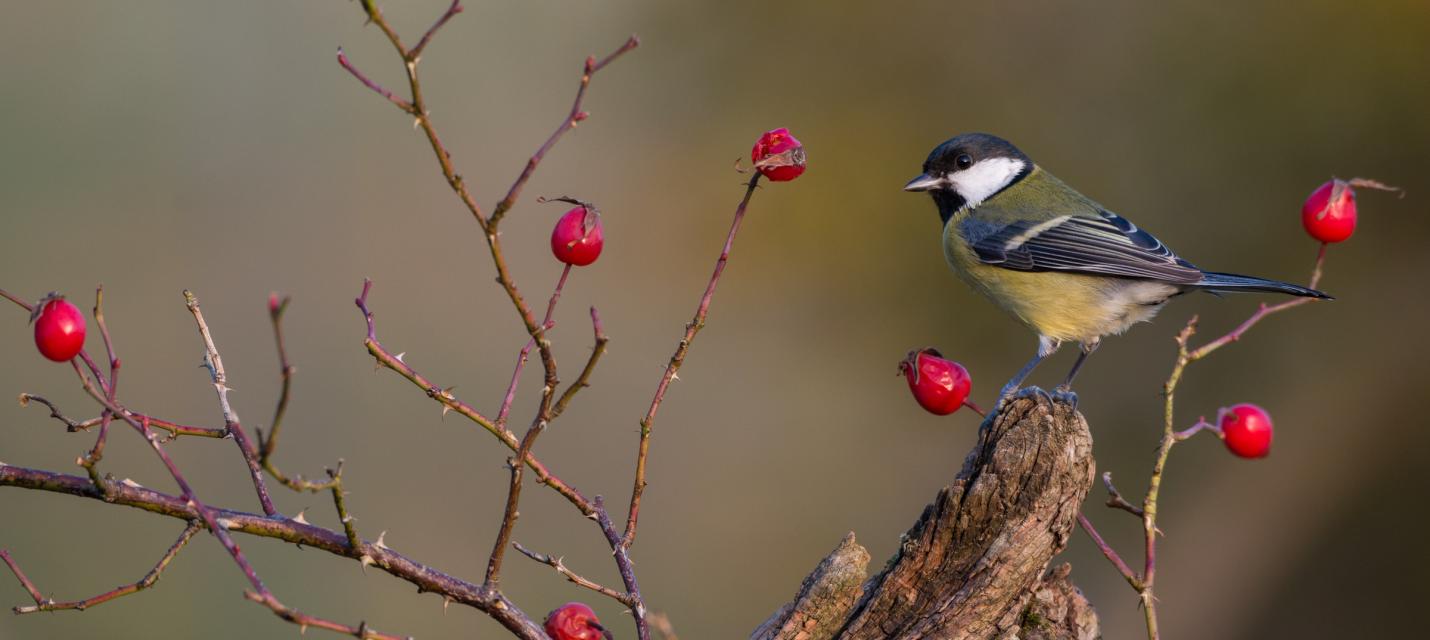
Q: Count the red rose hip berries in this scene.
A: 7